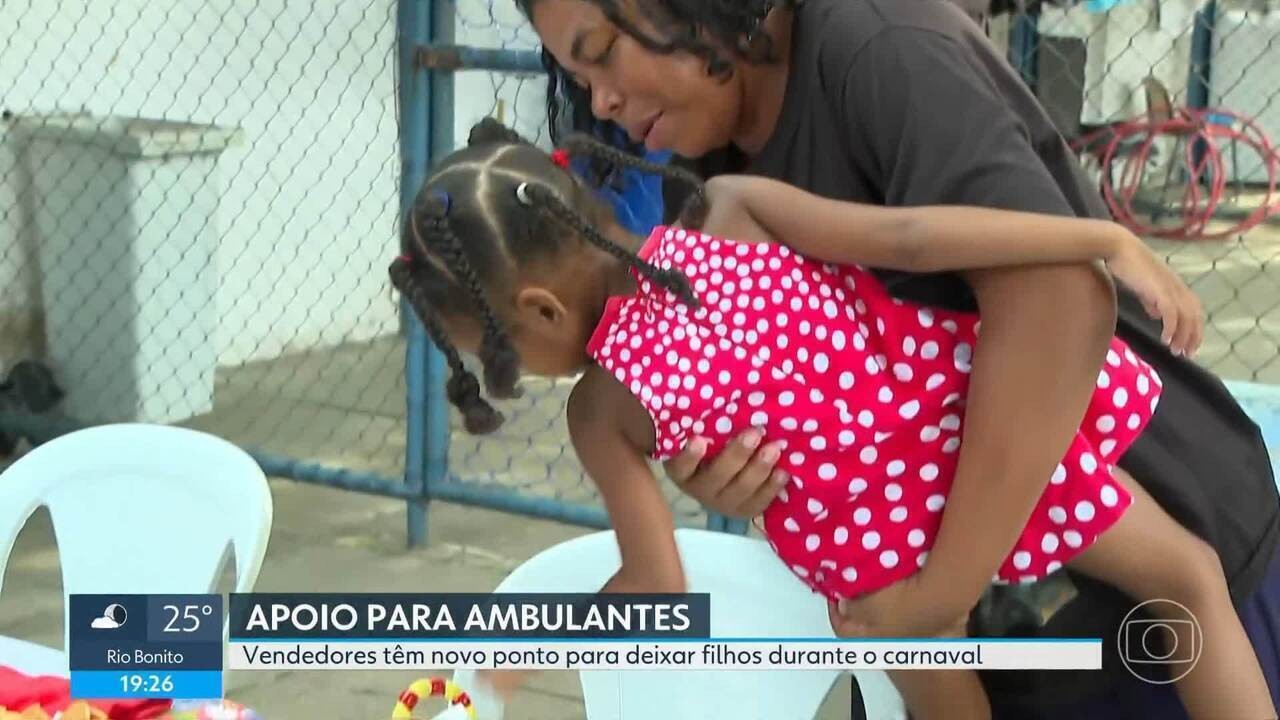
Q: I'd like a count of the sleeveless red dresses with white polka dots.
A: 1